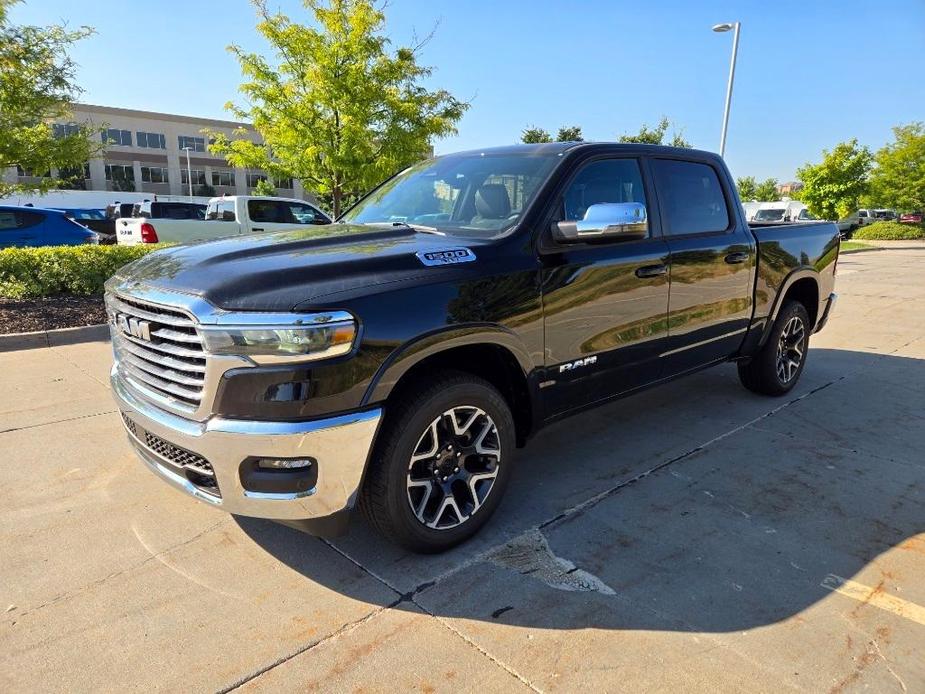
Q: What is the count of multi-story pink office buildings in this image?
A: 0